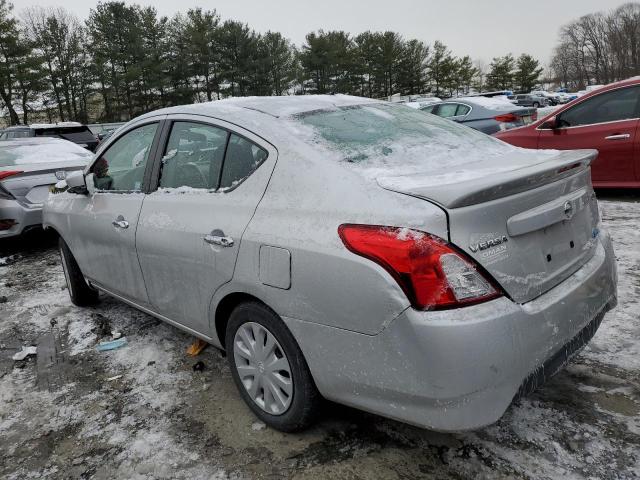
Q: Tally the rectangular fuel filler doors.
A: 1